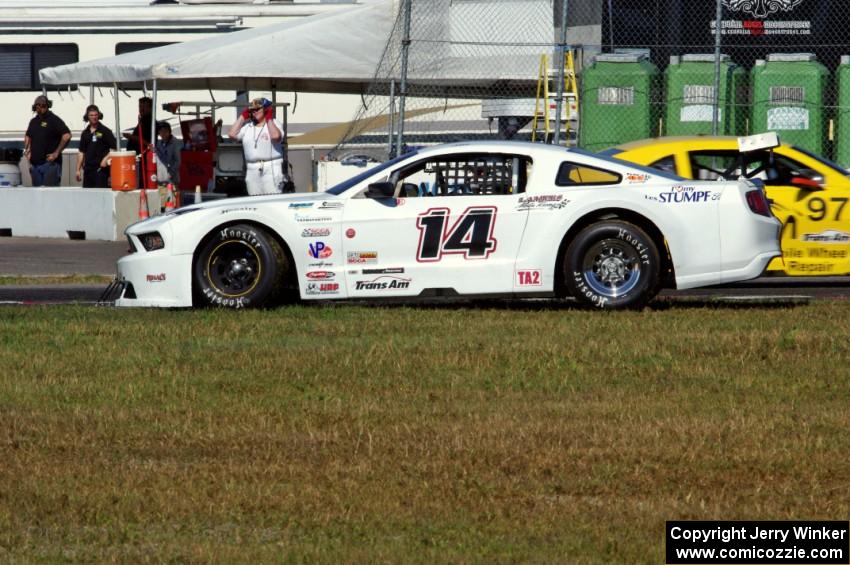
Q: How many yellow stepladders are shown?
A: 1